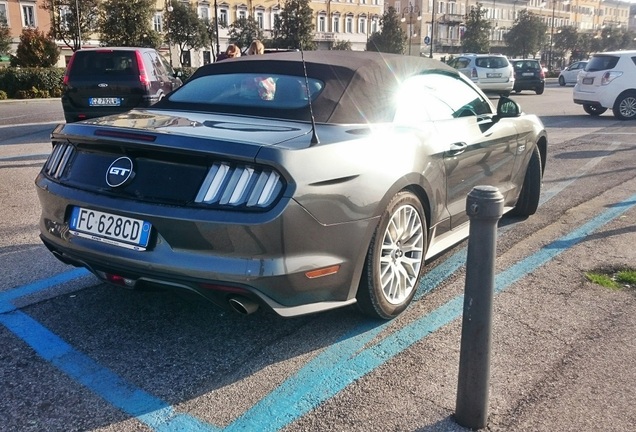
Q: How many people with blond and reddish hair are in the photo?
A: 2